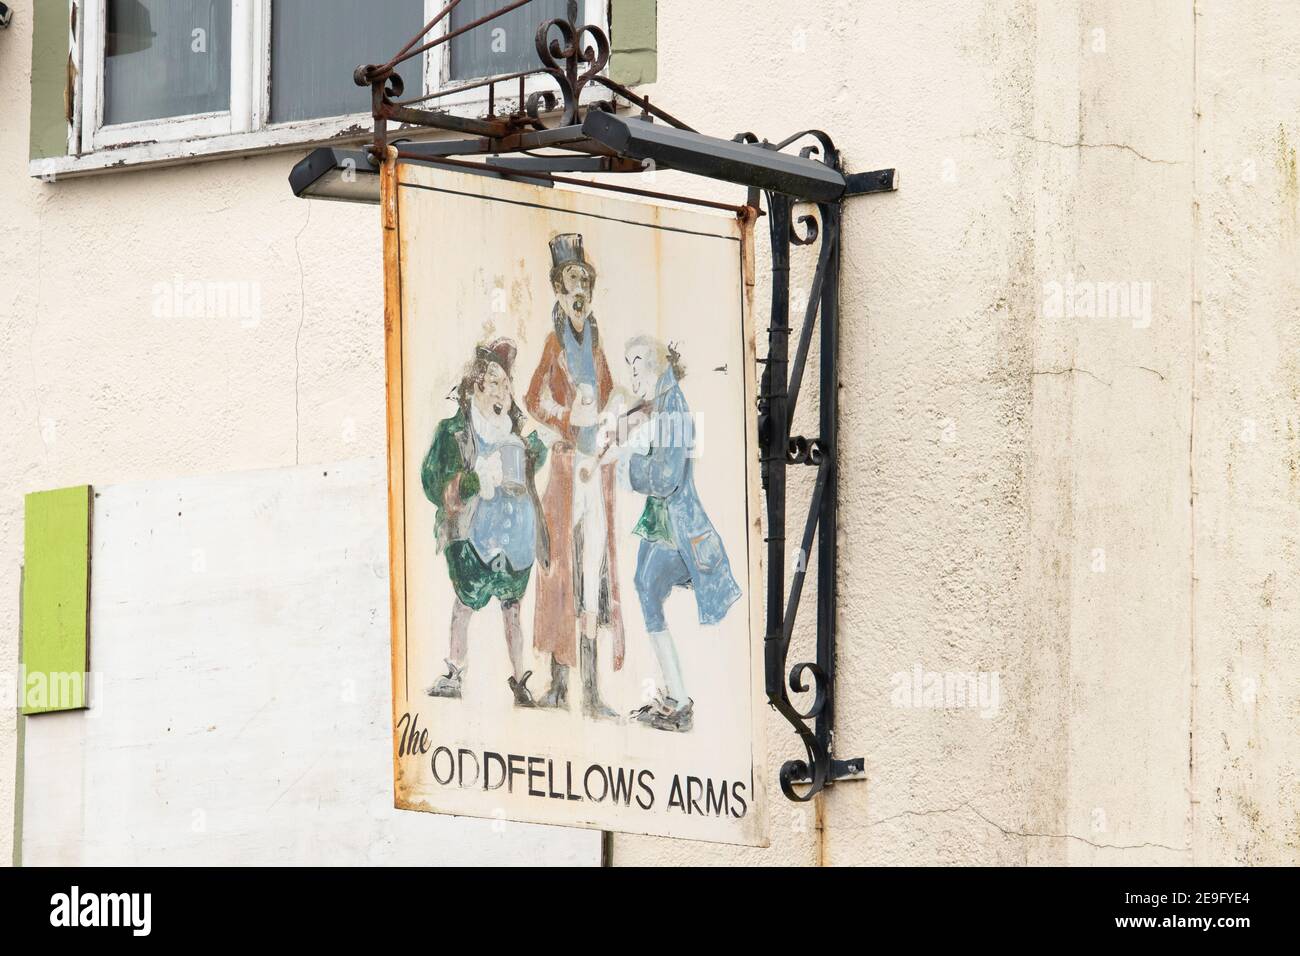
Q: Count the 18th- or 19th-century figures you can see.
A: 3